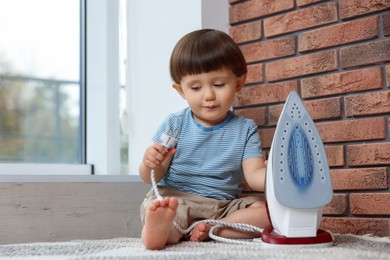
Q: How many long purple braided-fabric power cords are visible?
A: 0